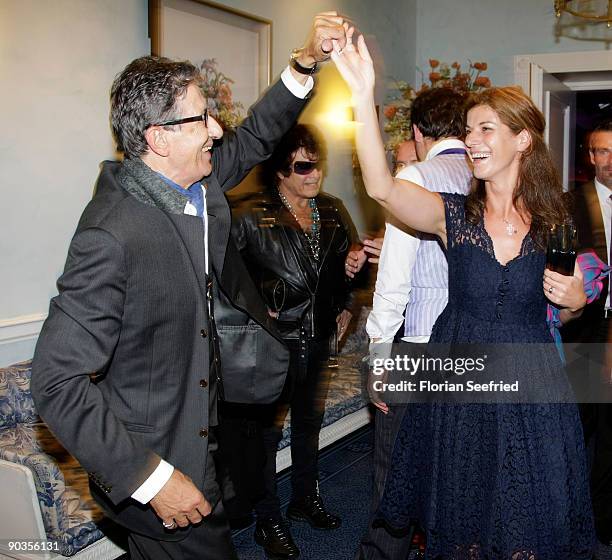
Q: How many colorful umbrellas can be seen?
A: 0